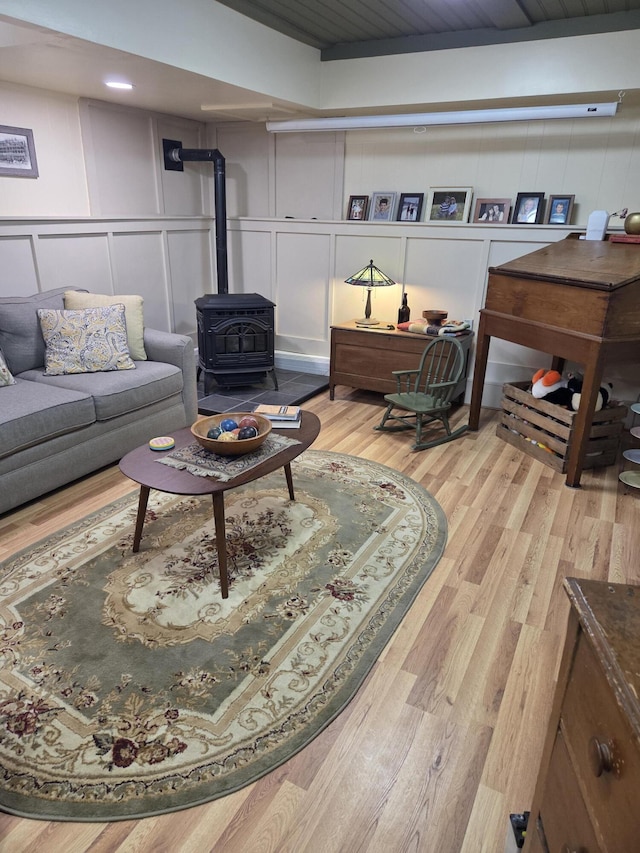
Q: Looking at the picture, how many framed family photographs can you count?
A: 7